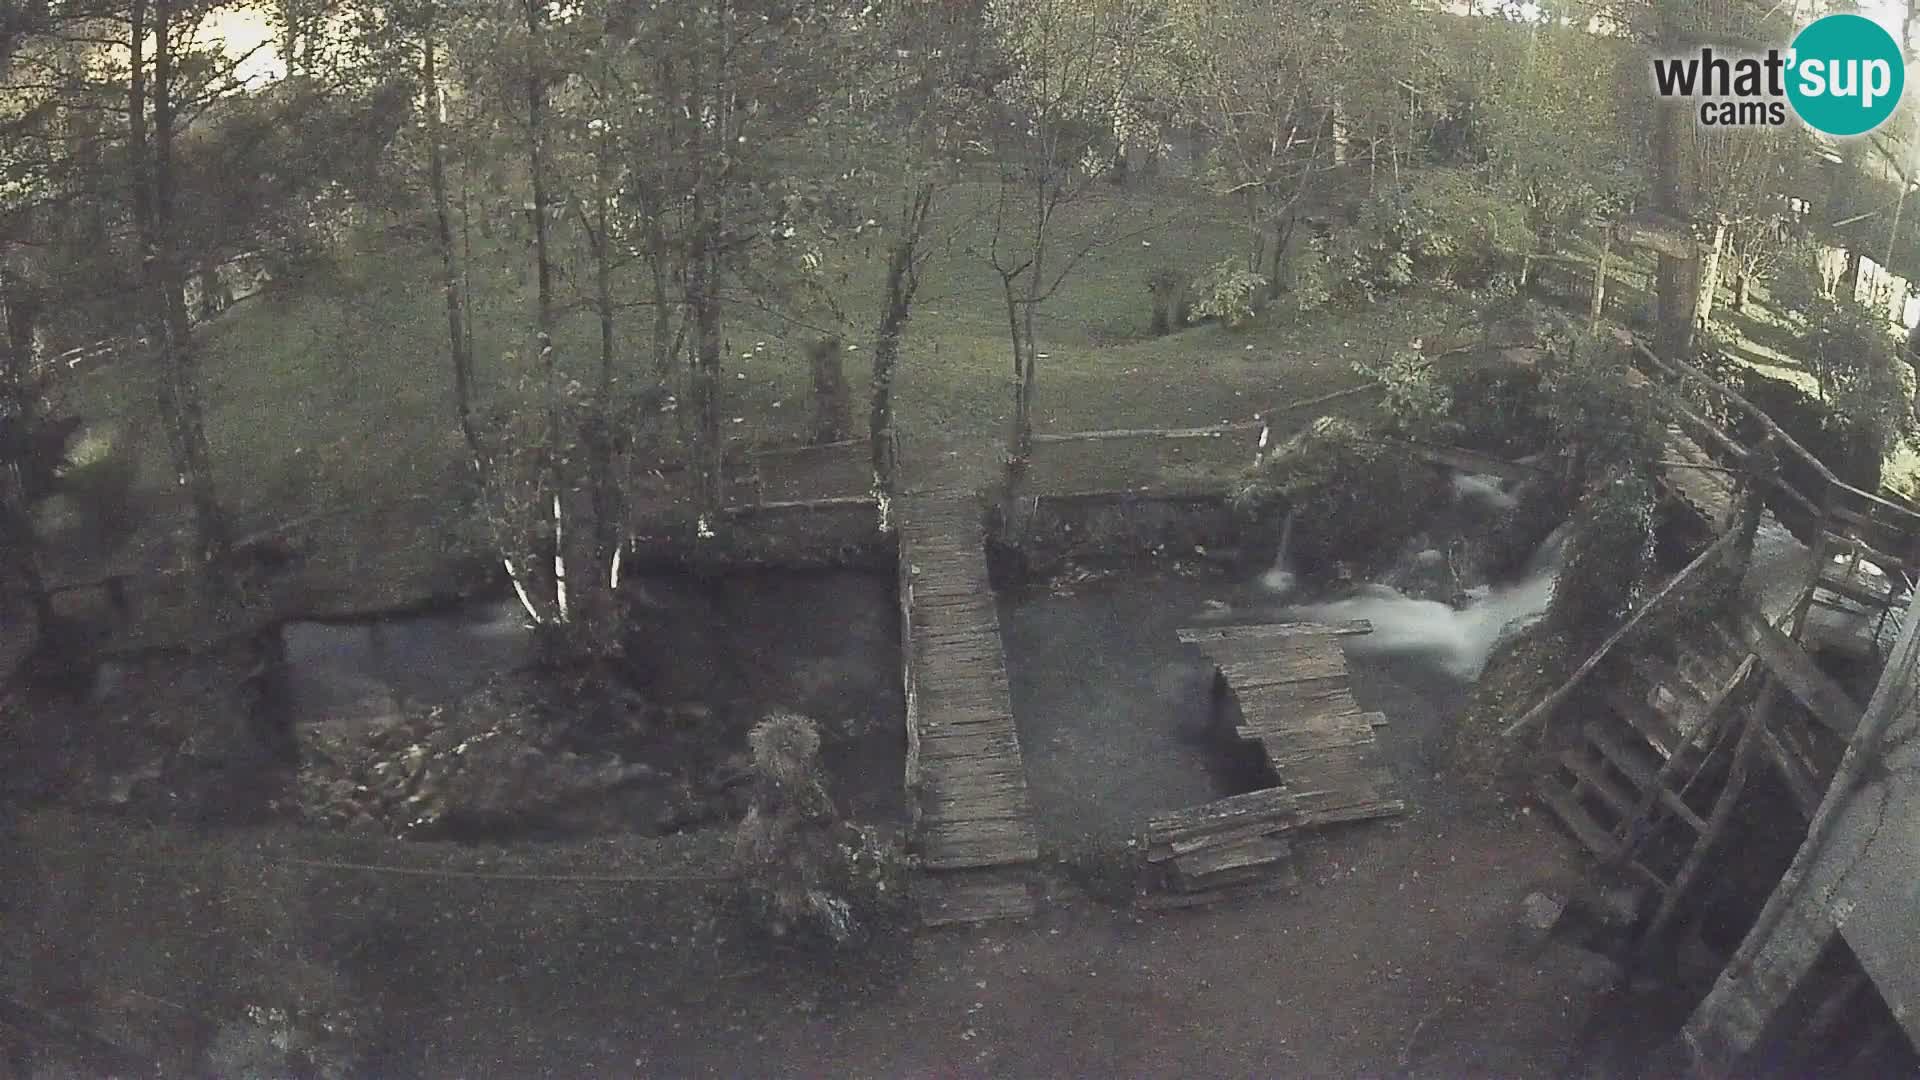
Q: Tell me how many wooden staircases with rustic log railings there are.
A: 1